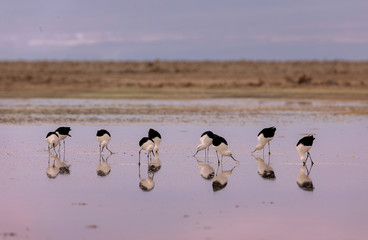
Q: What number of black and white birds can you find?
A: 9